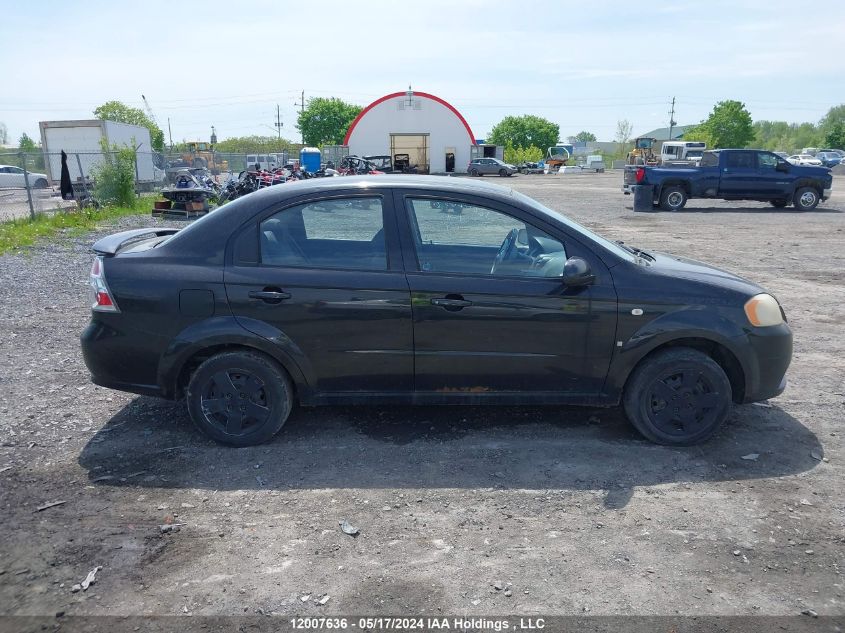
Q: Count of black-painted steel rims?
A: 2